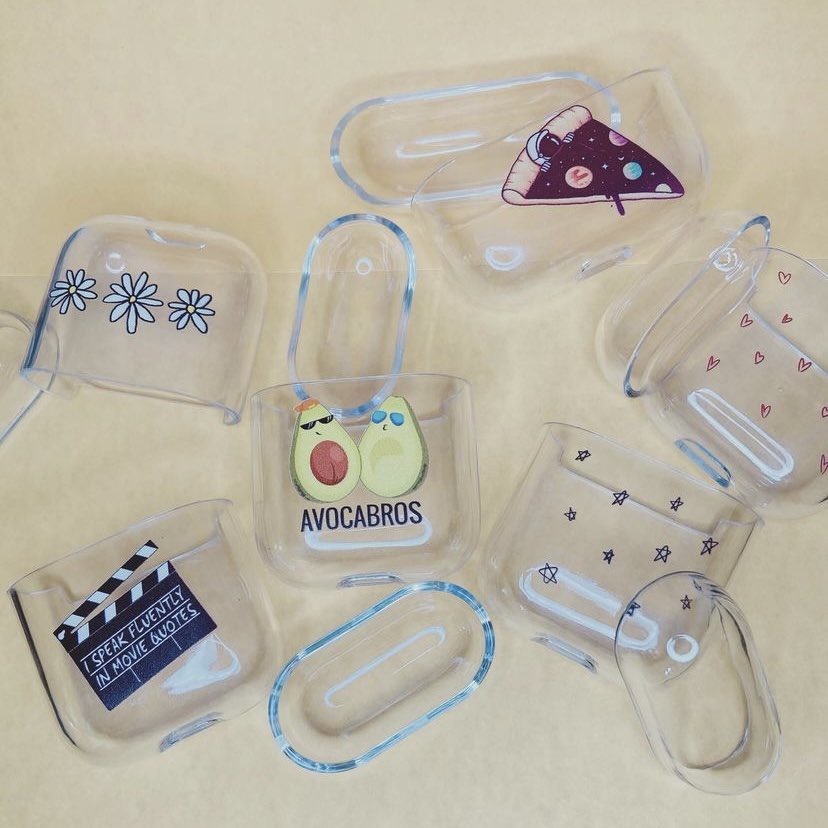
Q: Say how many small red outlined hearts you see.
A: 9